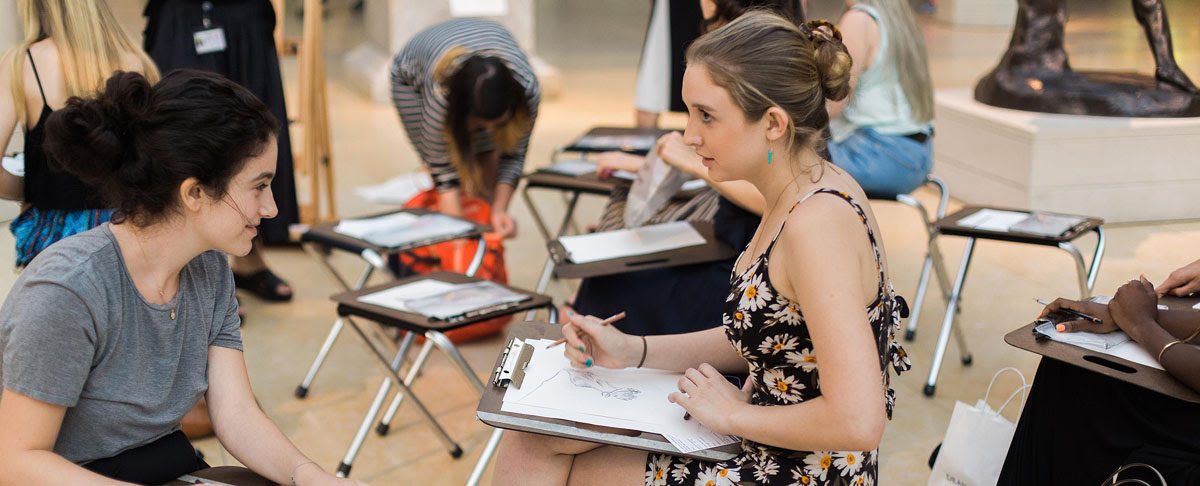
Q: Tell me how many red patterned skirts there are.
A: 0